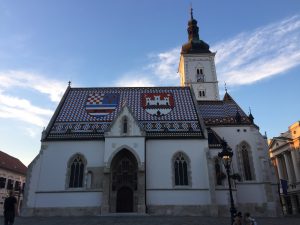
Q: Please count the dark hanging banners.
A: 1